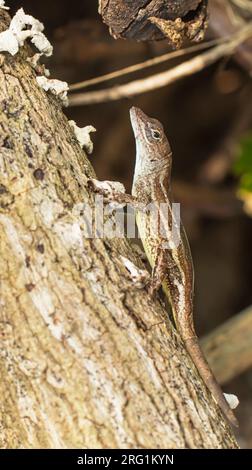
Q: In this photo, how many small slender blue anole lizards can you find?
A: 0